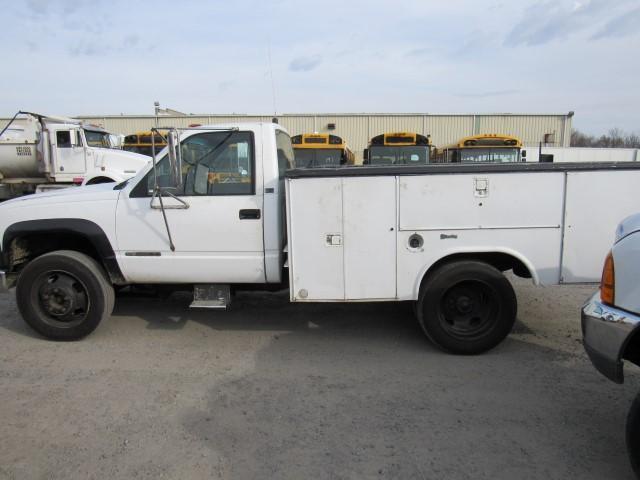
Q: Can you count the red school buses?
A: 0